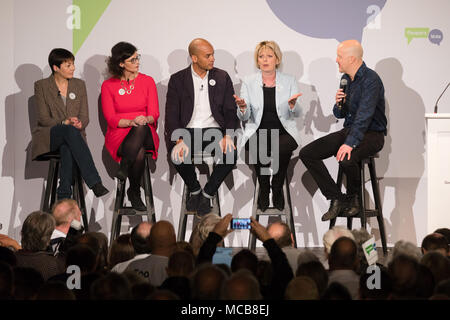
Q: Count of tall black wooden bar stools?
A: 5